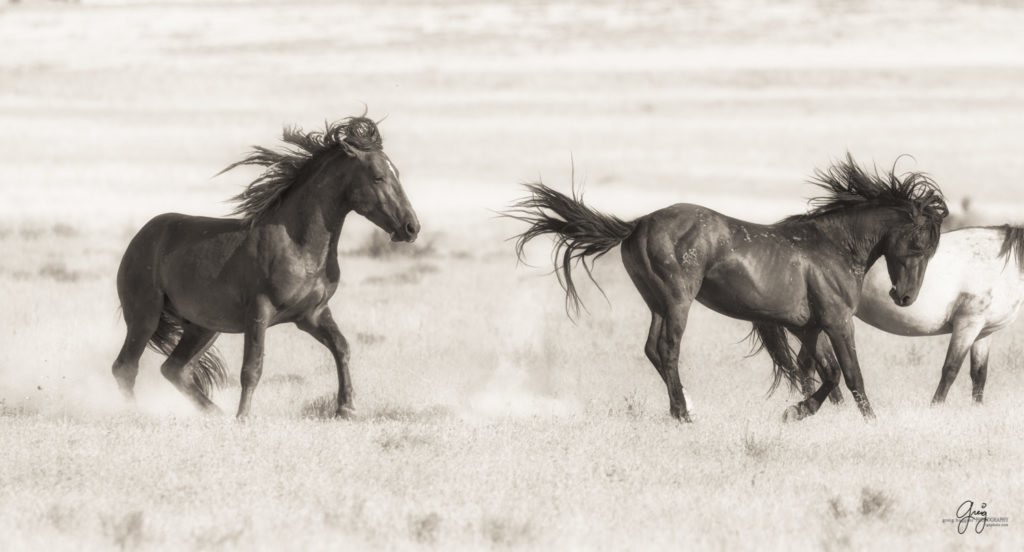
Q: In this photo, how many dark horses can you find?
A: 2